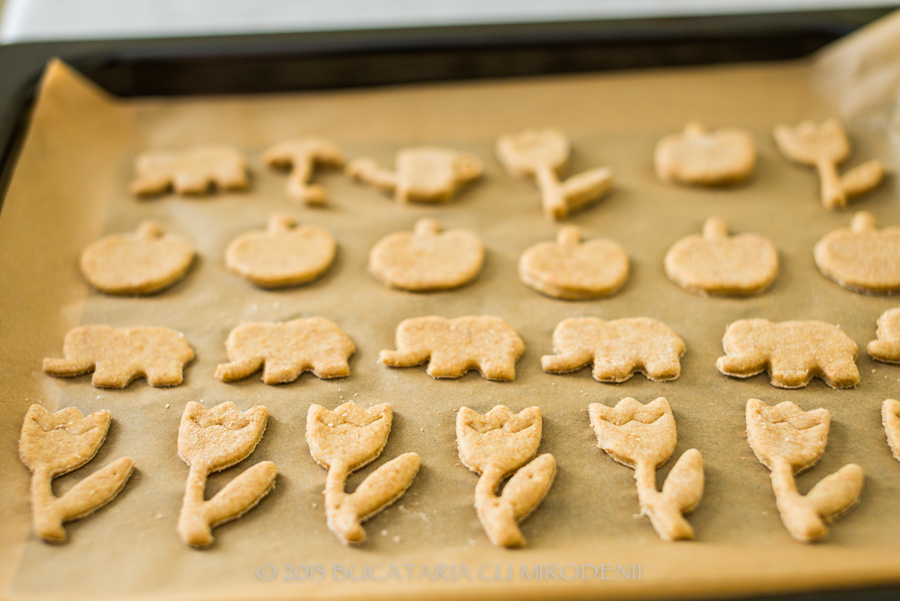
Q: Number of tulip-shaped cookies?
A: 9